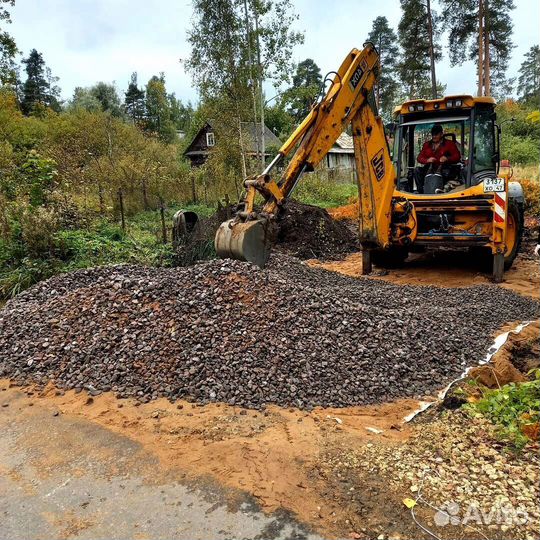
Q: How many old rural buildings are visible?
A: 2